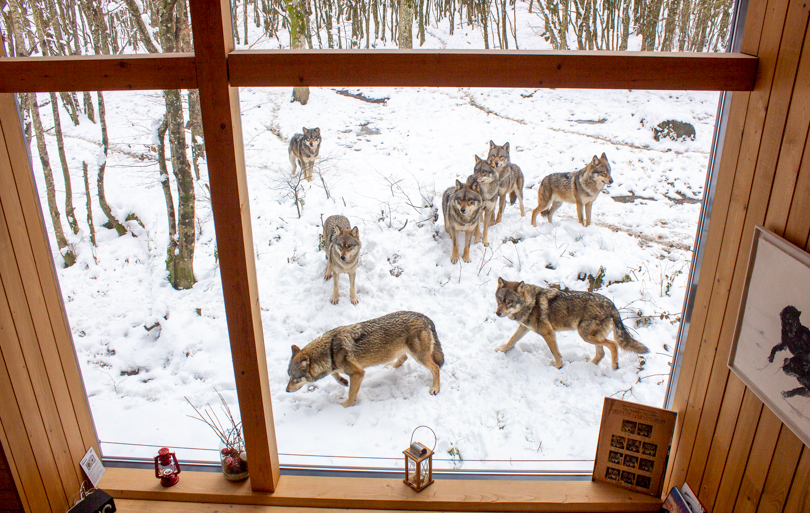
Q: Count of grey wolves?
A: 8